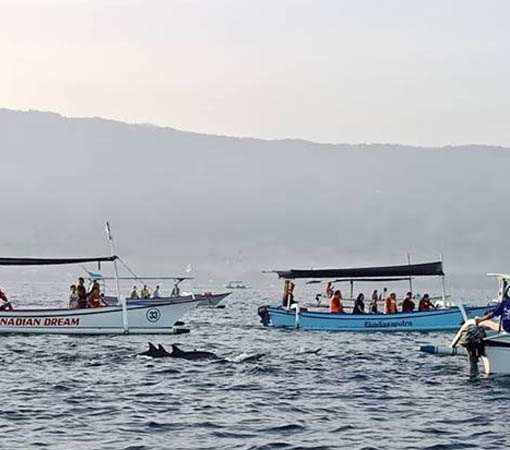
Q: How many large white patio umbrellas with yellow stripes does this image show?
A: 0